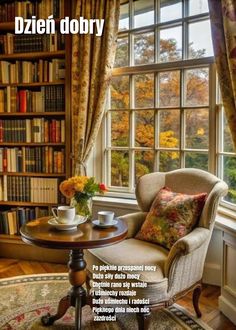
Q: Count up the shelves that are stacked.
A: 8